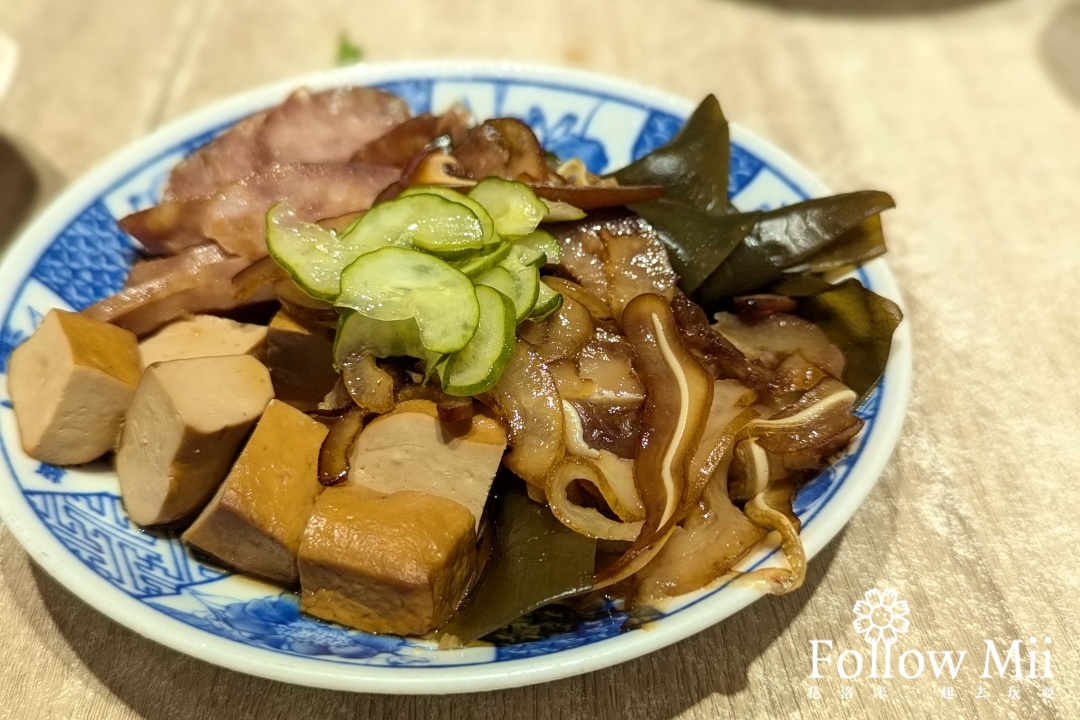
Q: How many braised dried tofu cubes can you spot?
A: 7